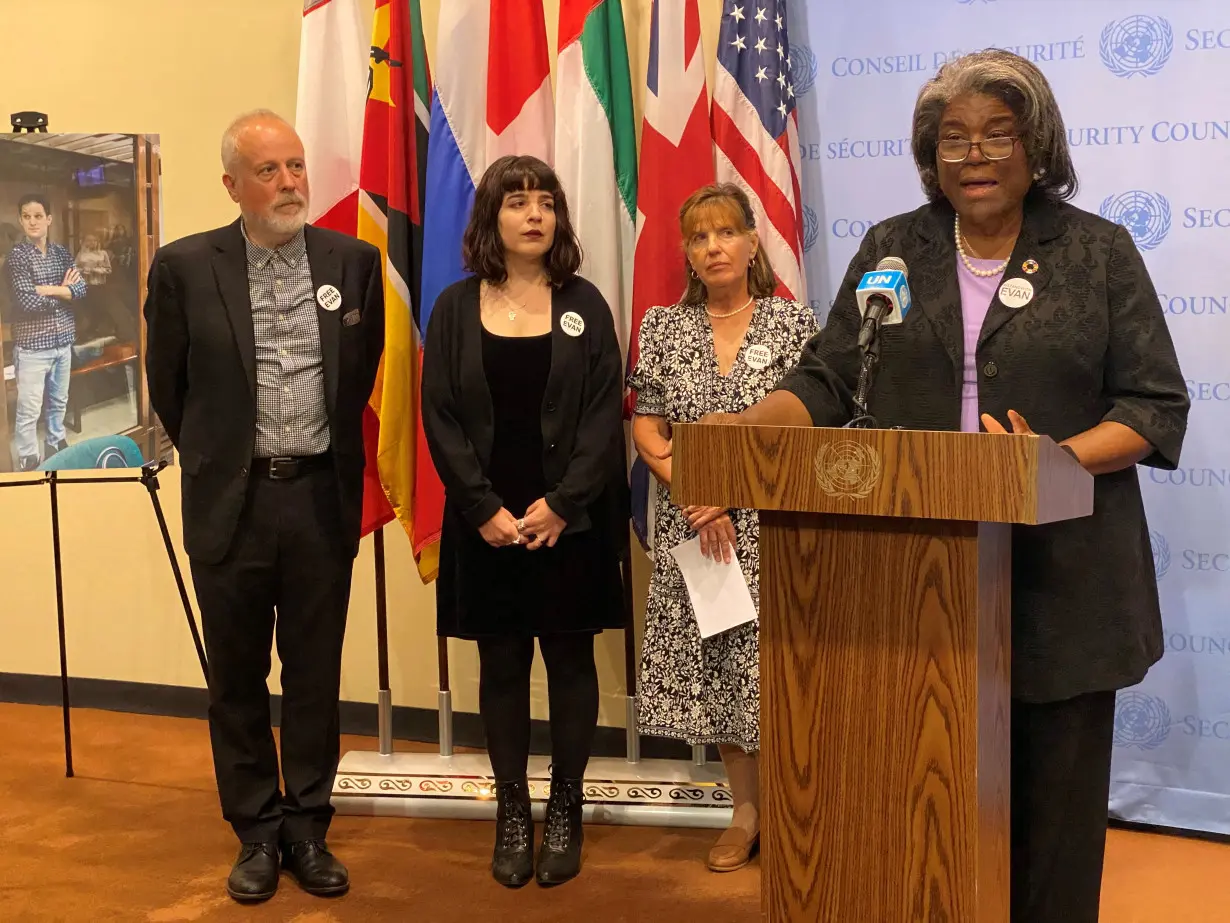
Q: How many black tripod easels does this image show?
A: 1